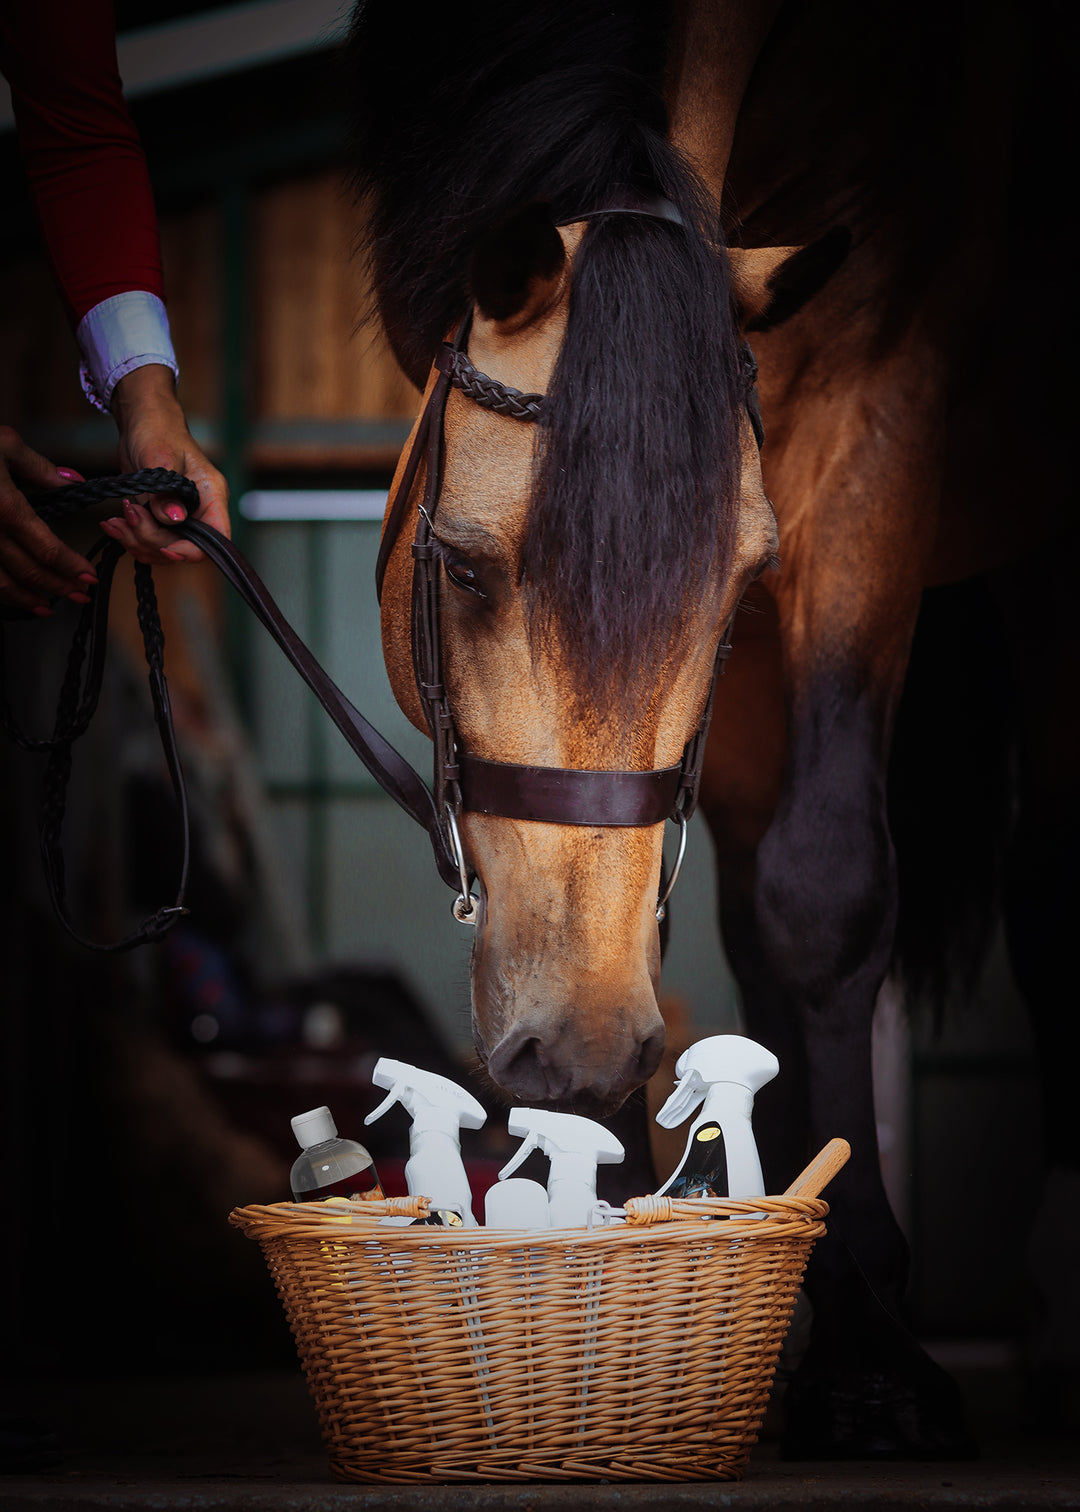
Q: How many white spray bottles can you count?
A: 3